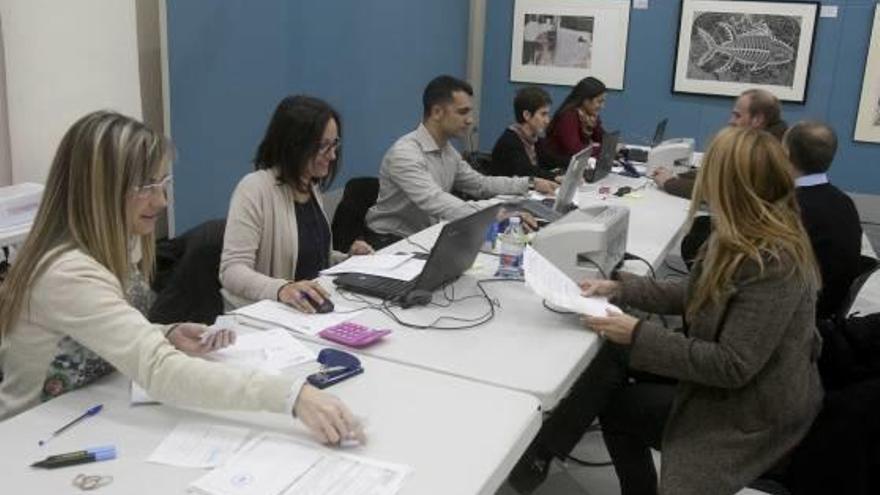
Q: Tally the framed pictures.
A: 3